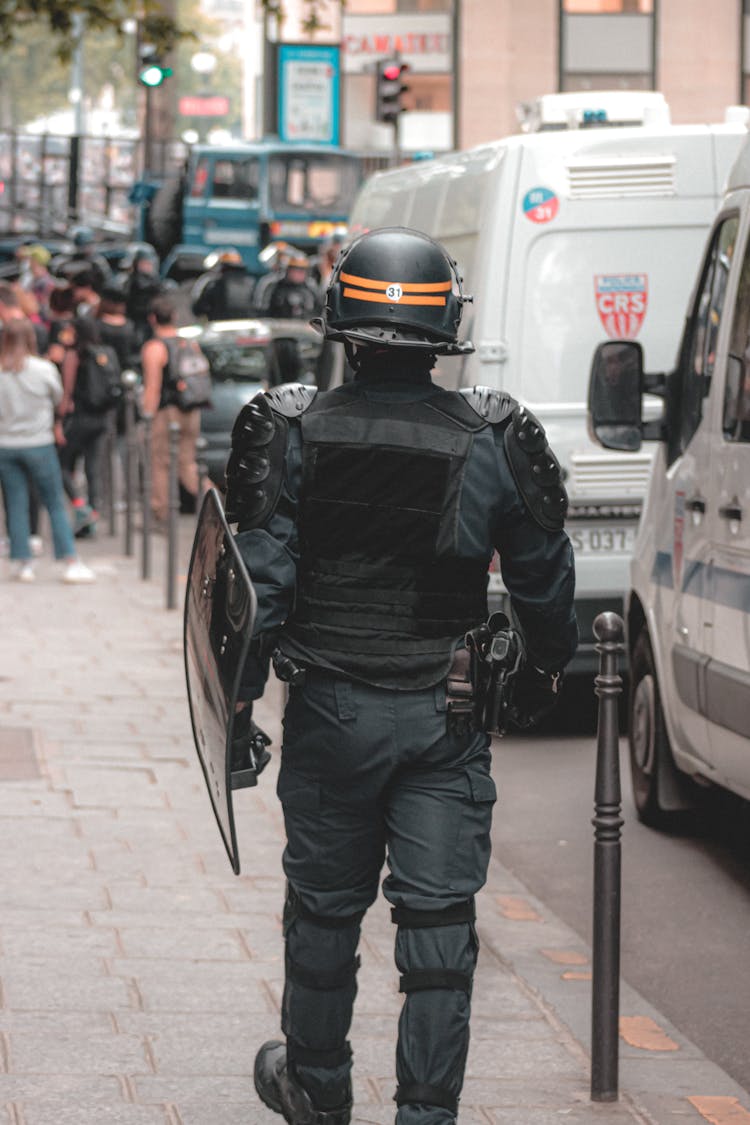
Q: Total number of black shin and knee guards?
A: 2